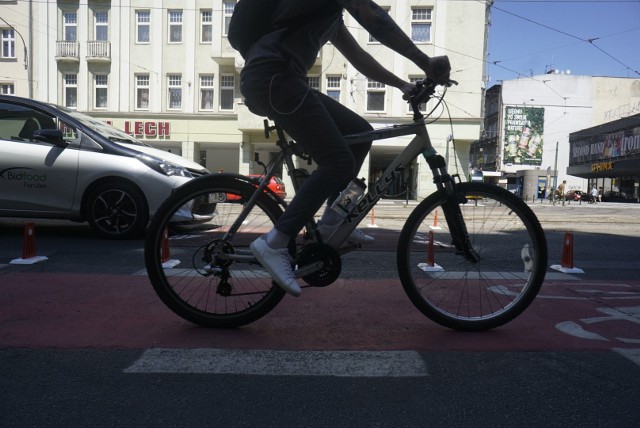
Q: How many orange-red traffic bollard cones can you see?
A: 6